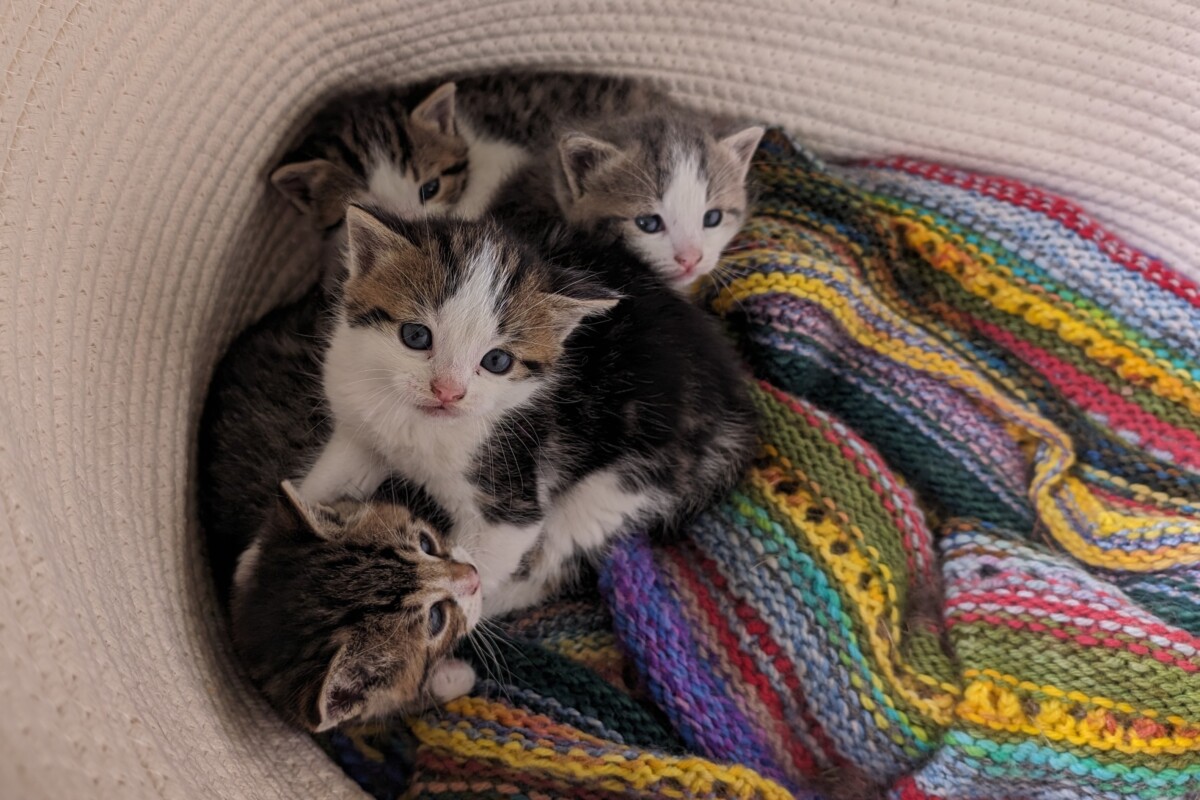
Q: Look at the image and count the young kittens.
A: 4